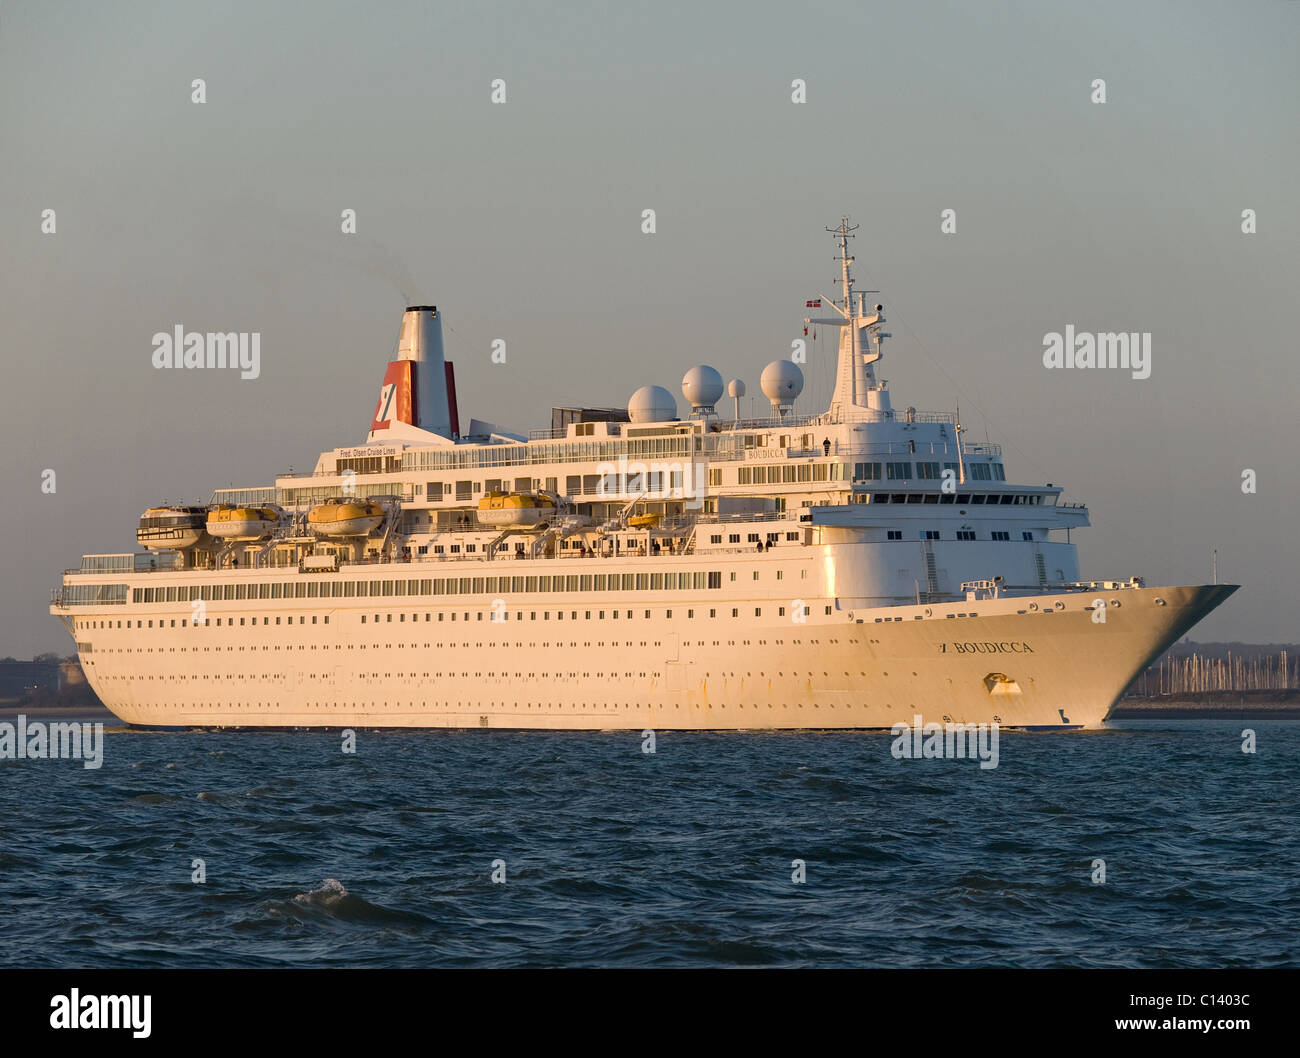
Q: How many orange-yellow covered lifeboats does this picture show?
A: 3